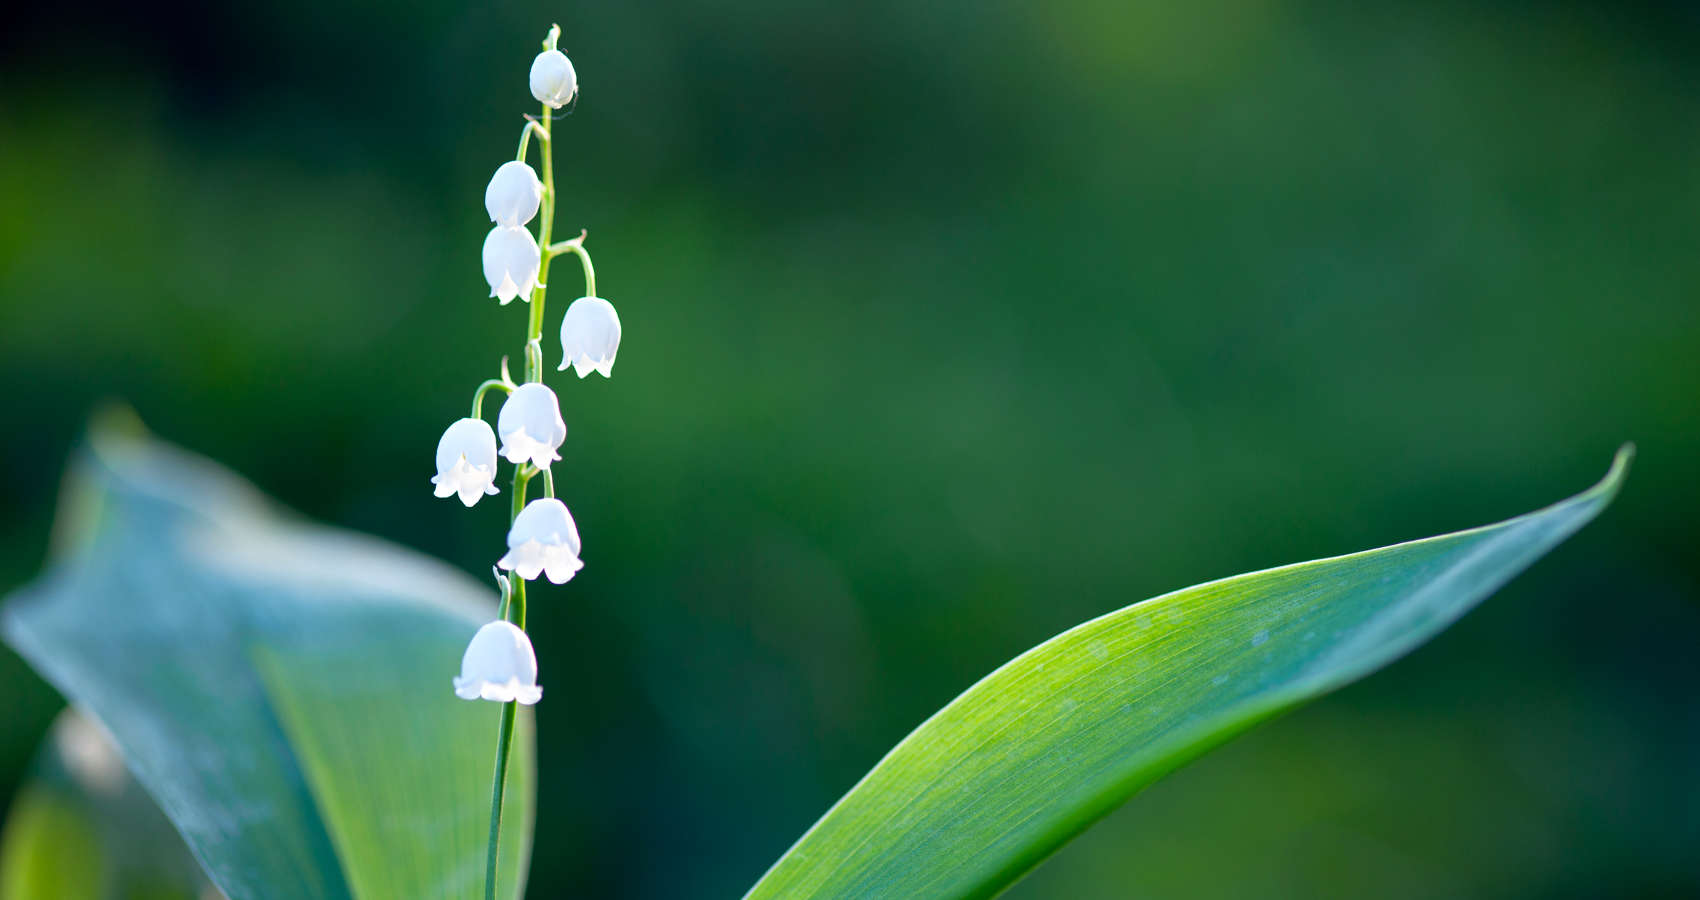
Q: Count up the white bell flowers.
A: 8